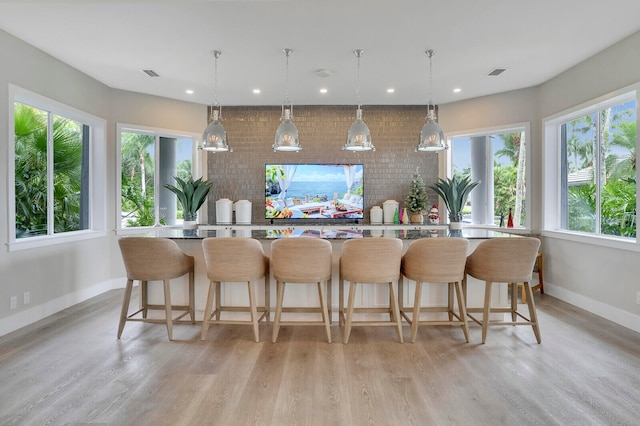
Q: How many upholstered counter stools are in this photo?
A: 6